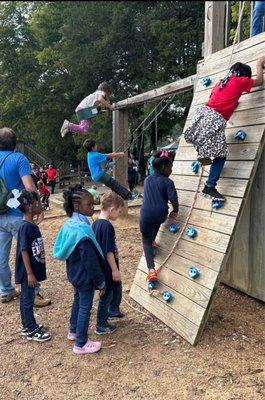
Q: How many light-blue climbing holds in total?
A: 9